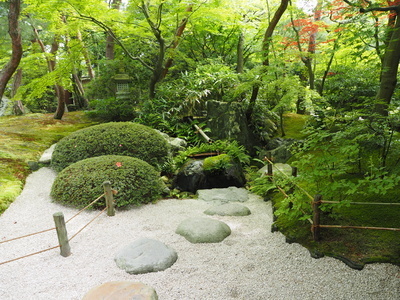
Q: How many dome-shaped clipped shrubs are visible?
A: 2